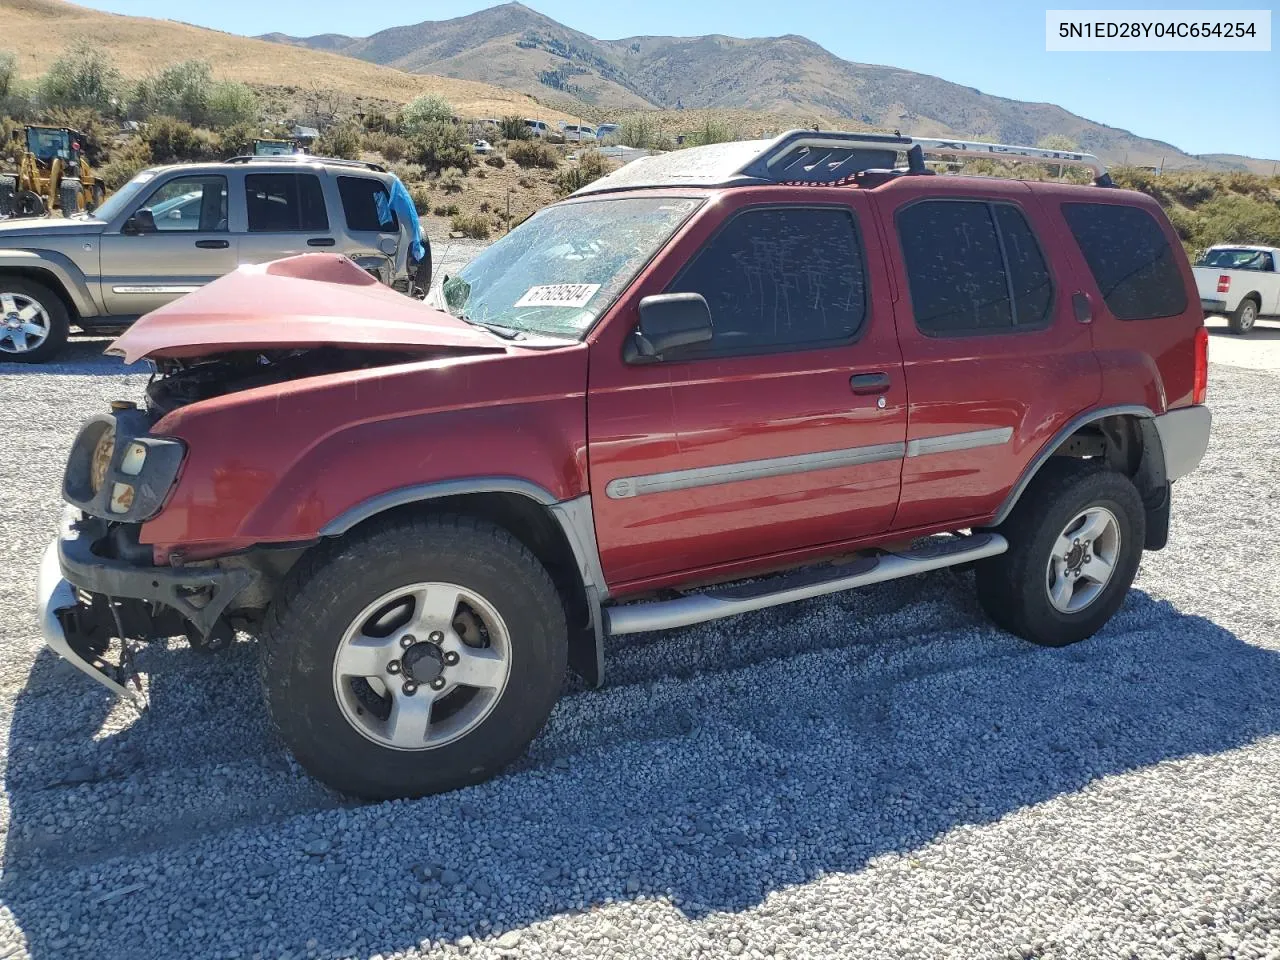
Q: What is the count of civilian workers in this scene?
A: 0